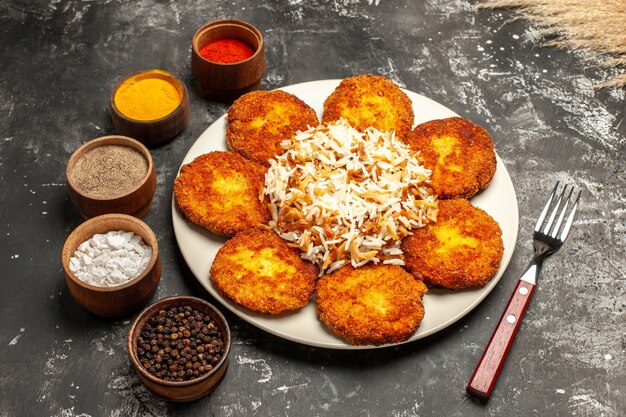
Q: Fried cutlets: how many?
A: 7